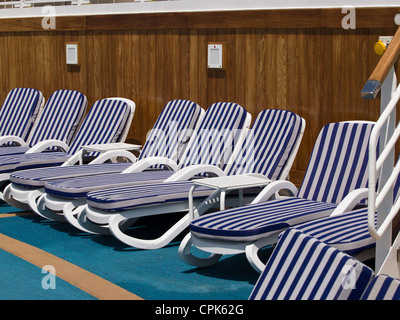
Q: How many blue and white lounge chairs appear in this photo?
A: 10